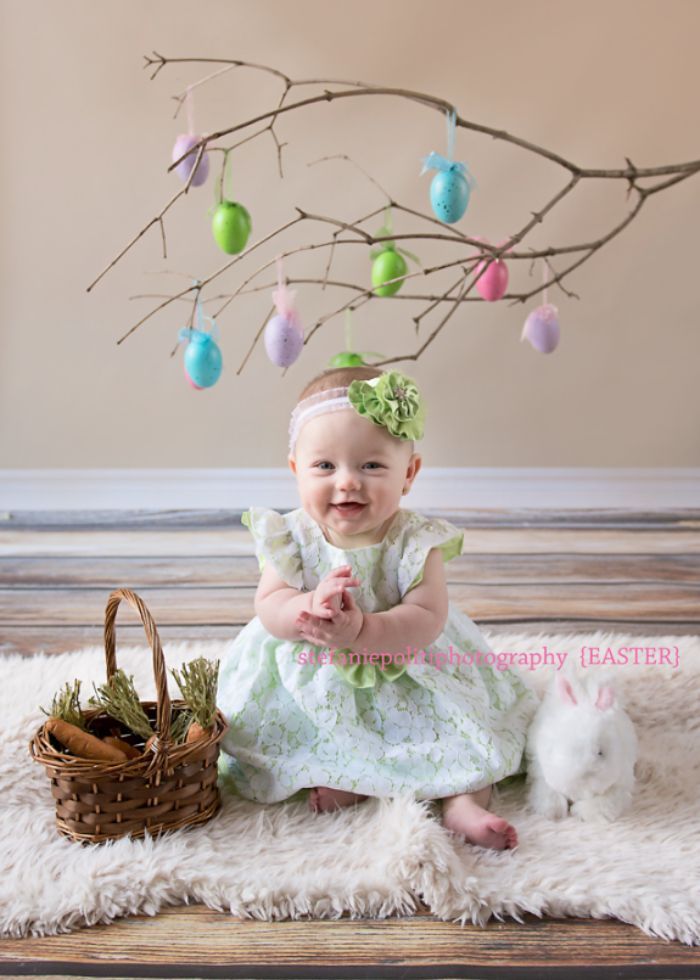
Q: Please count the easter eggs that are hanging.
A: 10